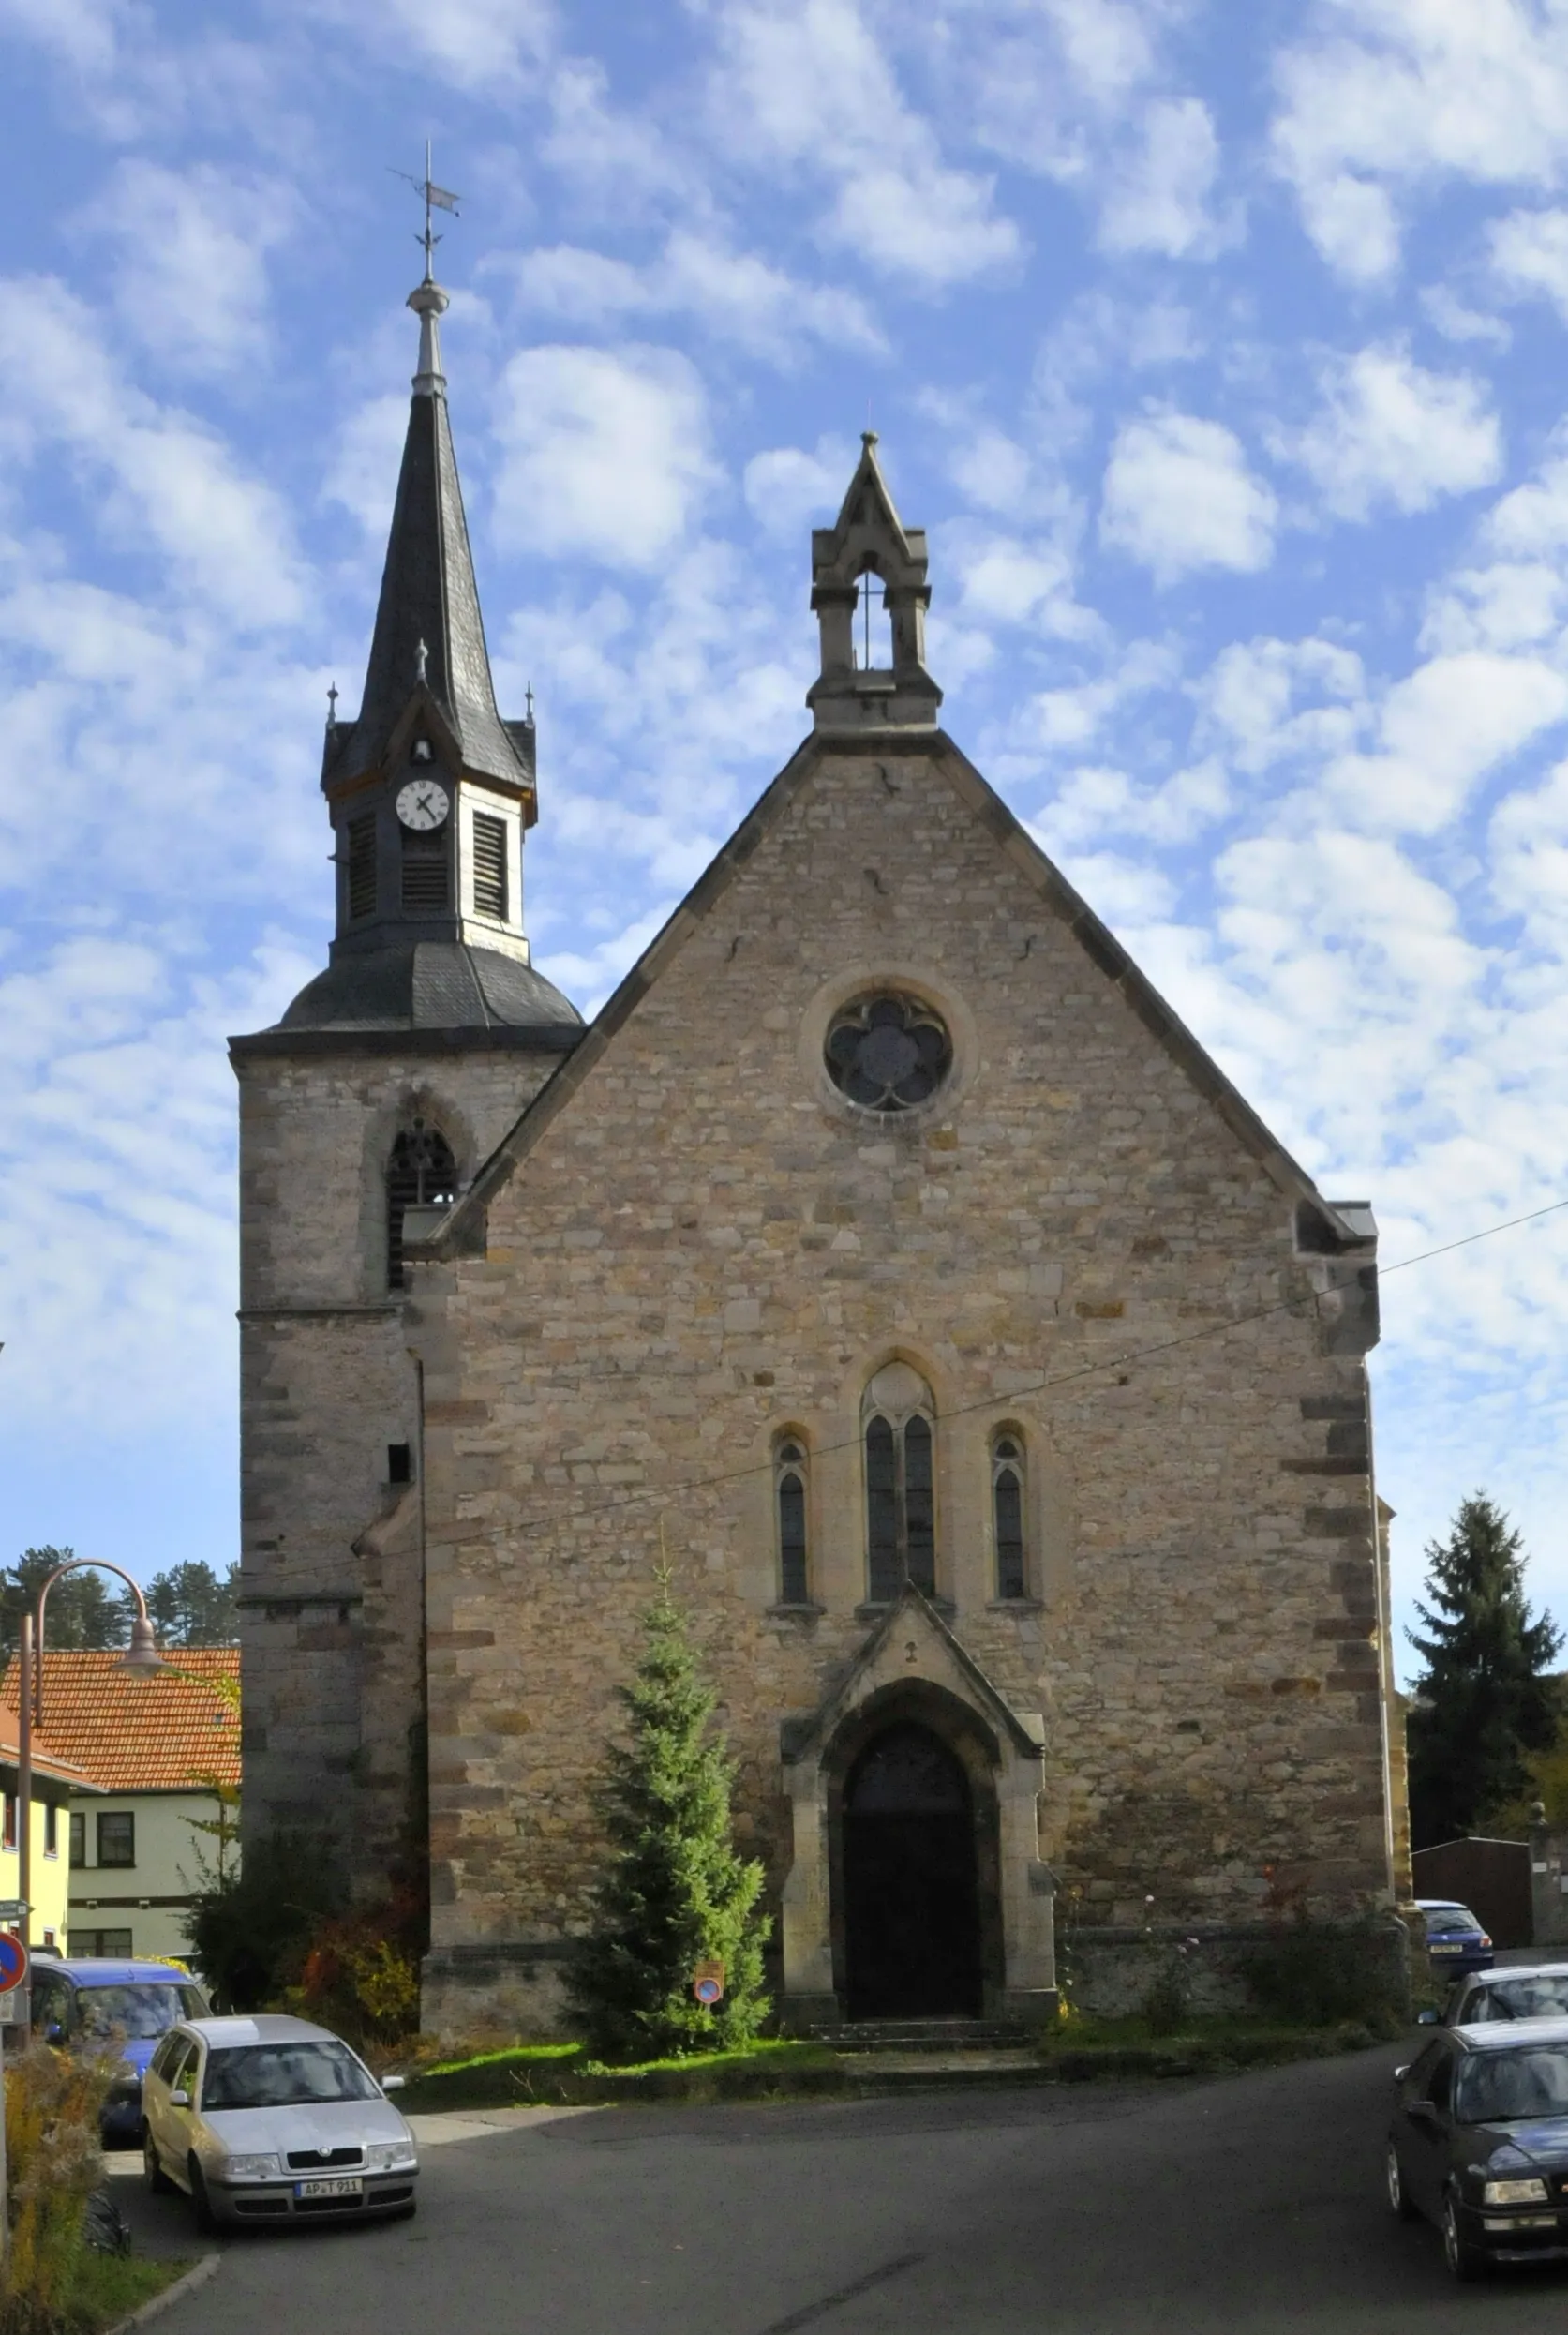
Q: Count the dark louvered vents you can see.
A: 3